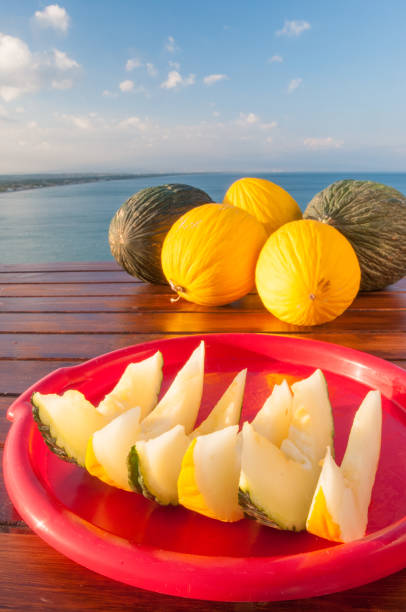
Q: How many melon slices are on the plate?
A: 6